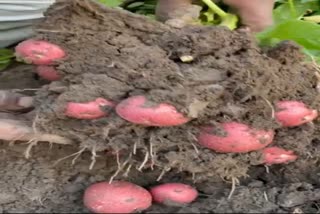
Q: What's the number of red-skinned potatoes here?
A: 9